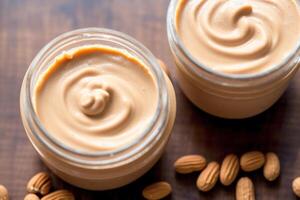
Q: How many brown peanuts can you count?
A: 12